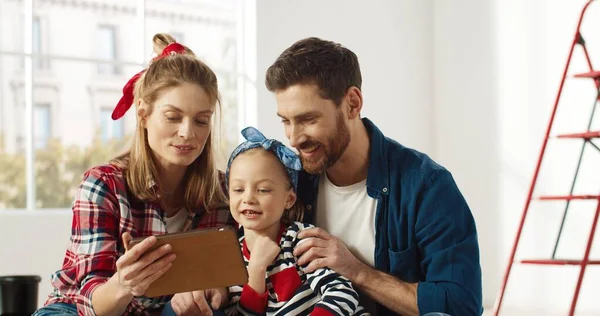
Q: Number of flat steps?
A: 4